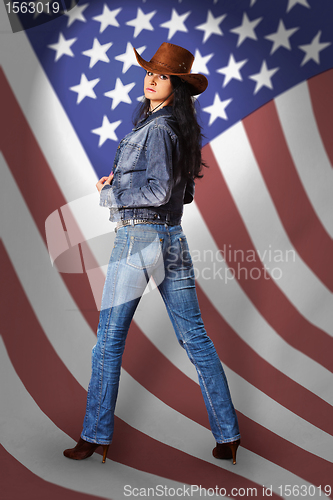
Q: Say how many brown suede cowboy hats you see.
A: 1